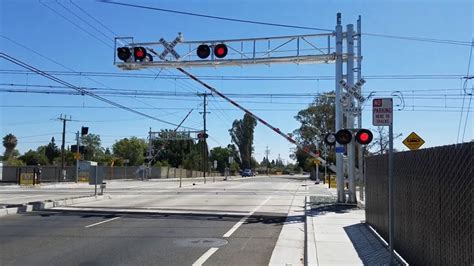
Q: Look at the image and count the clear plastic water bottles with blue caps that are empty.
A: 0